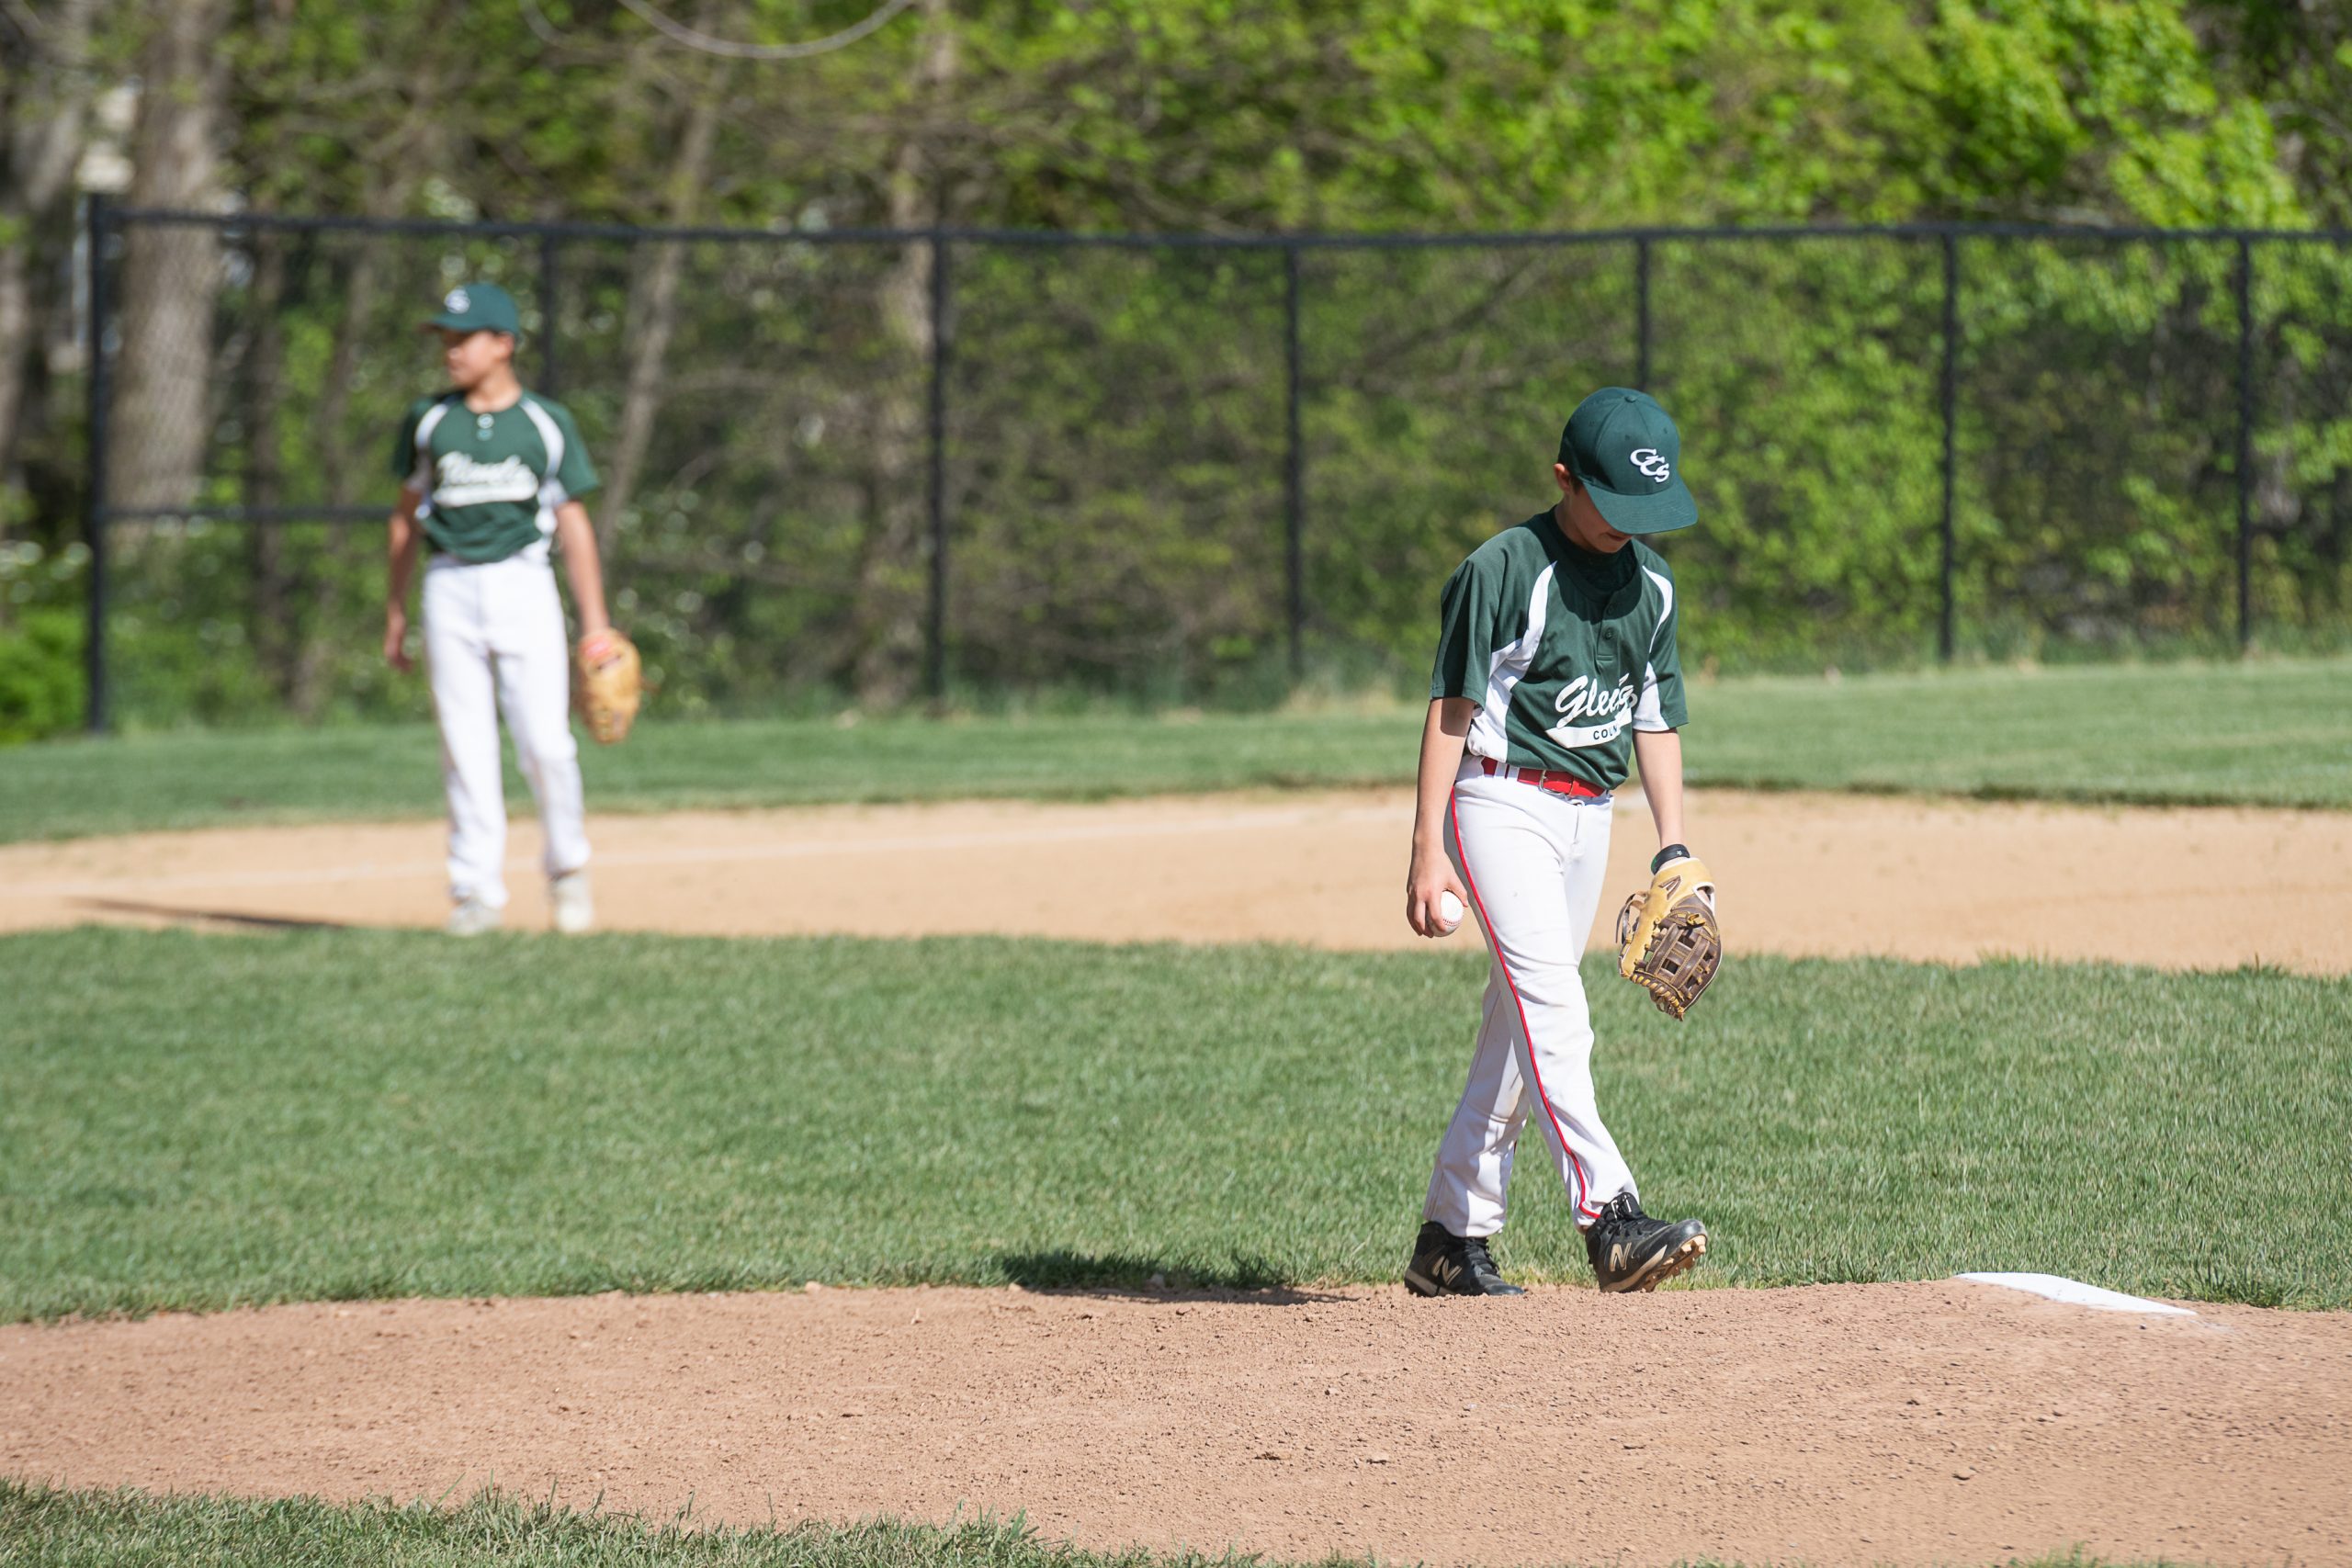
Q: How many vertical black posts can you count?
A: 7